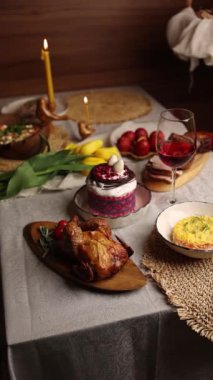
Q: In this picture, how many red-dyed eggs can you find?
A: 5